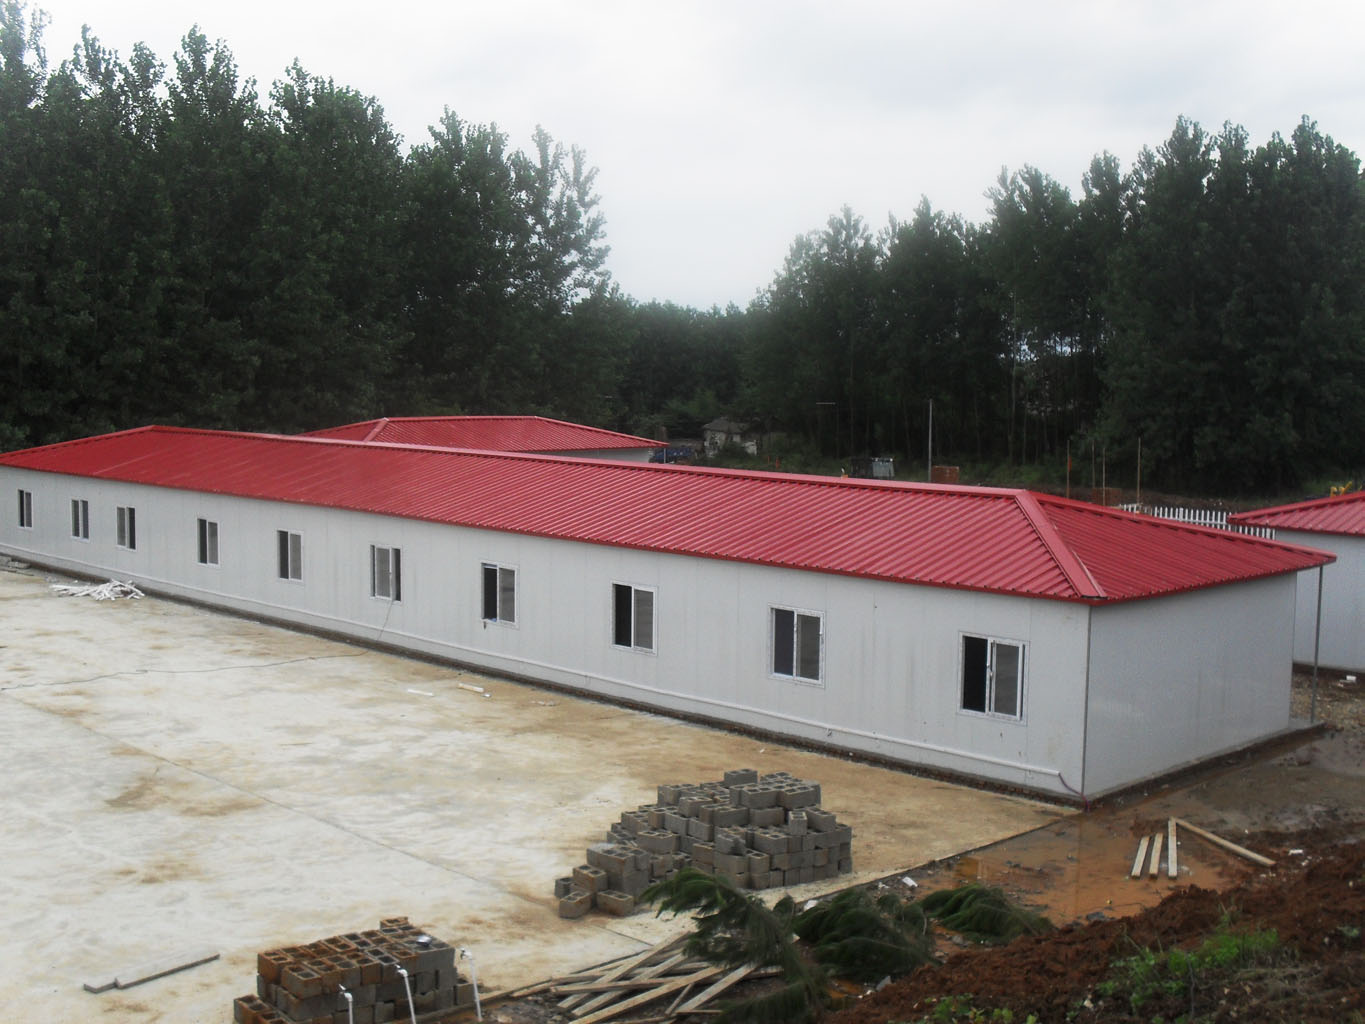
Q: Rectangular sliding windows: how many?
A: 10